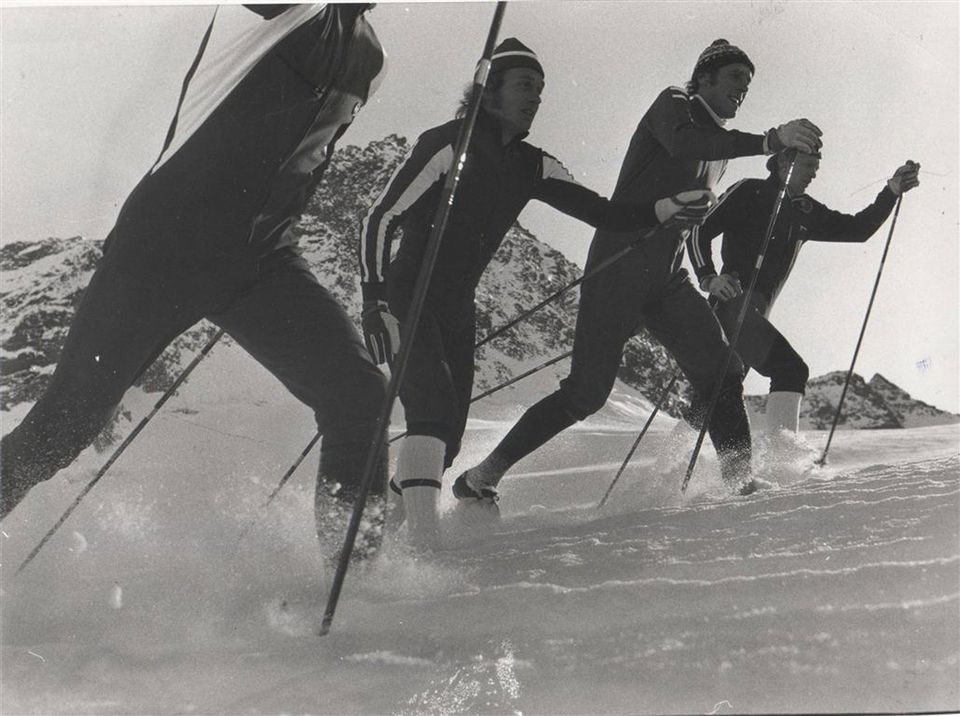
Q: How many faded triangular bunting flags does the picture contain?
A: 0